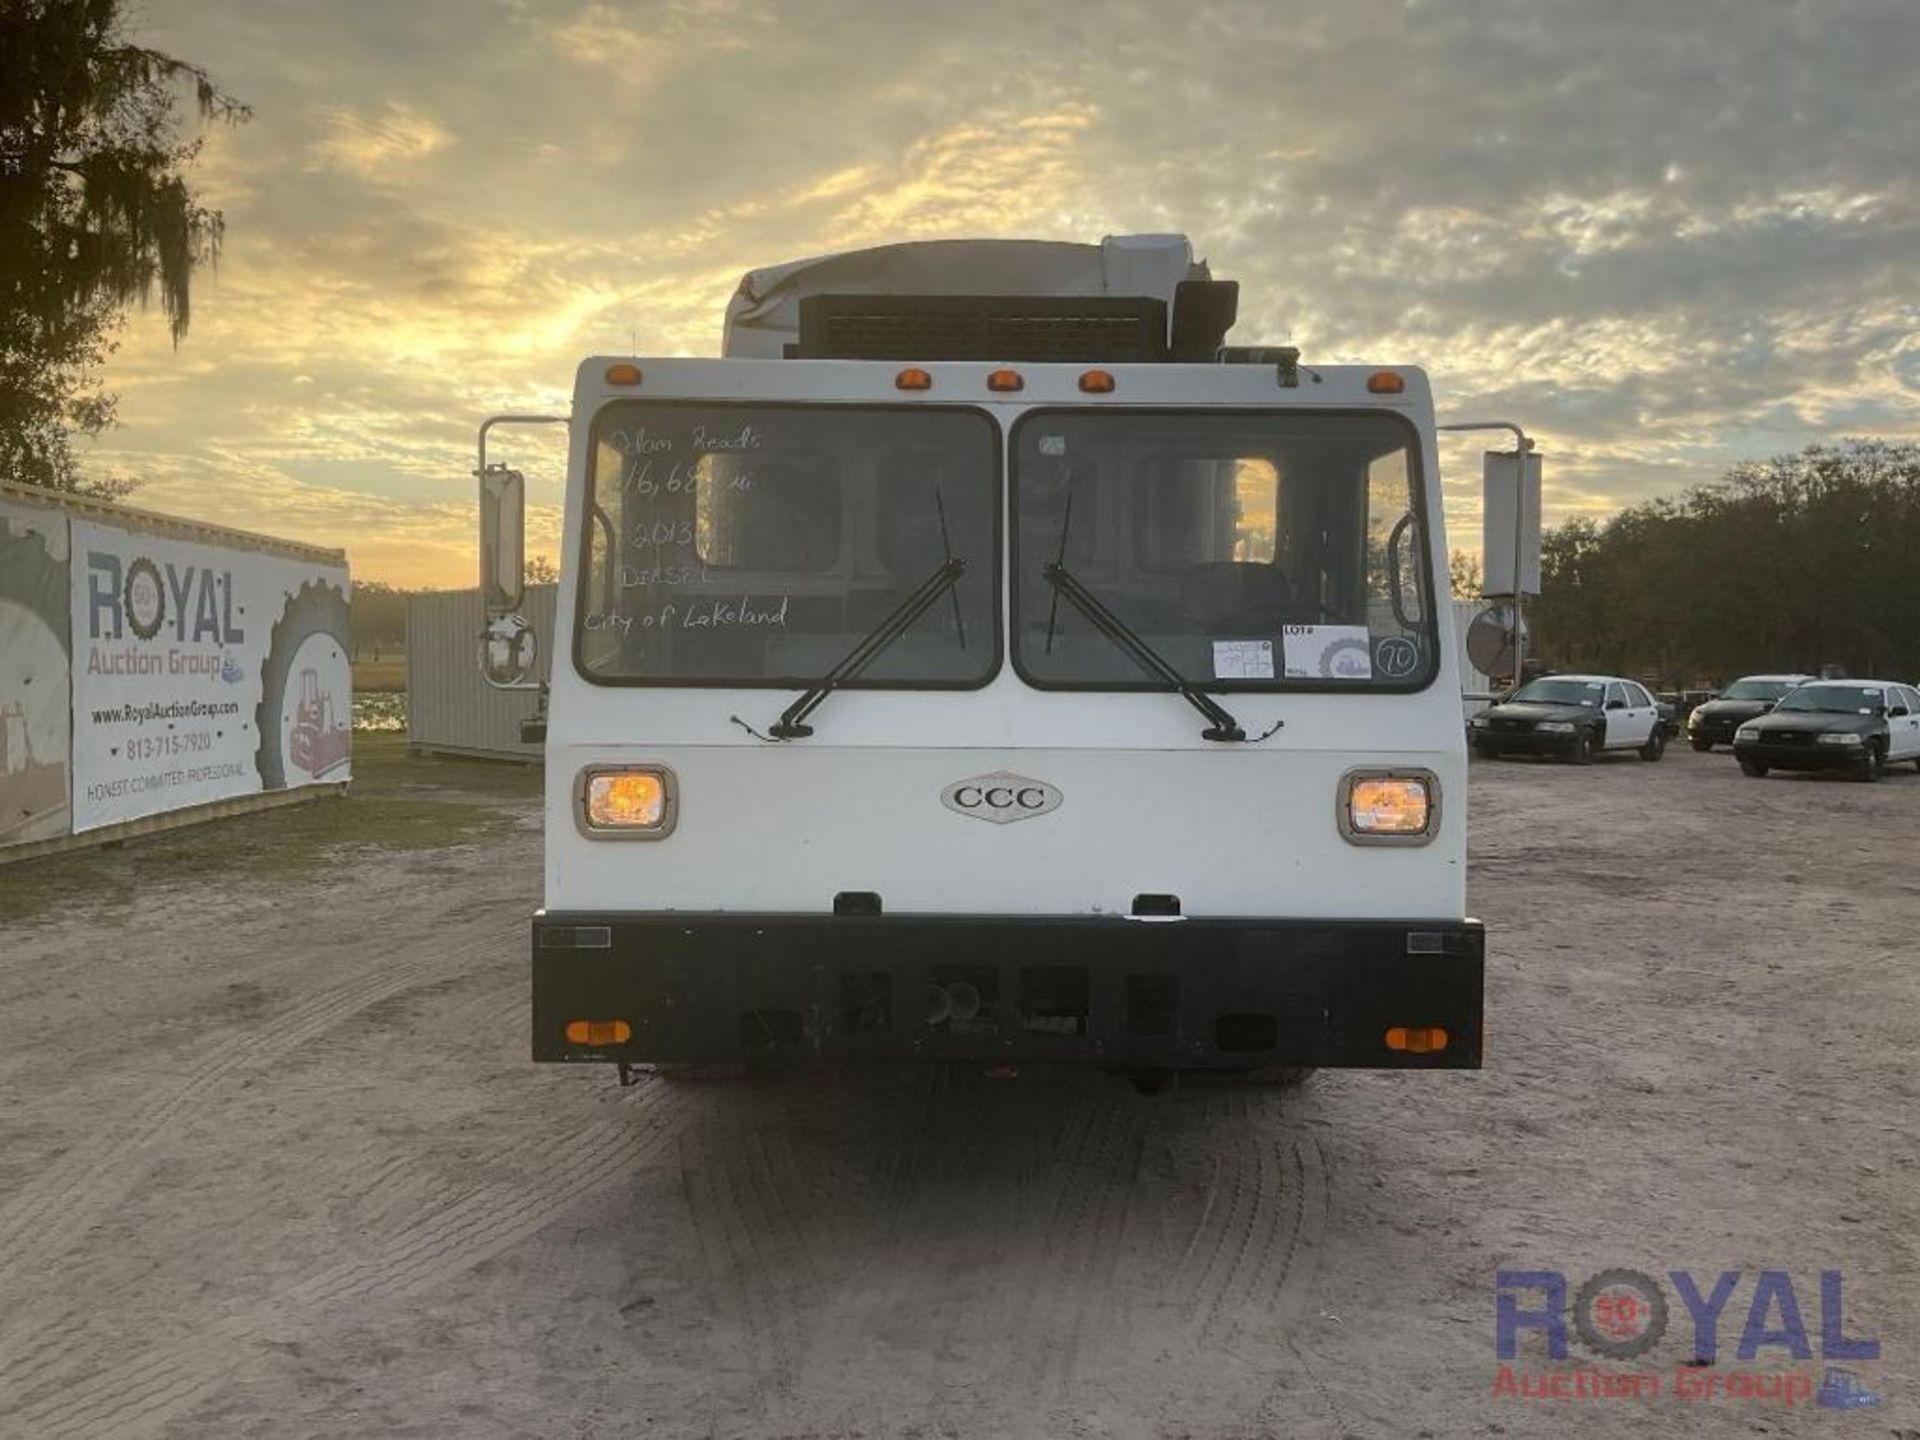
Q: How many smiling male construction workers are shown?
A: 0